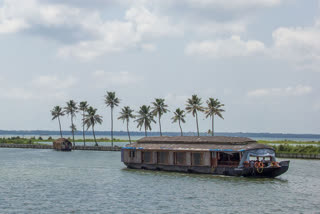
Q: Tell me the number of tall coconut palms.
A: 11